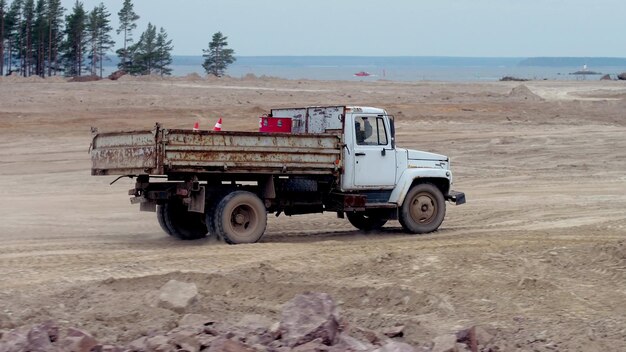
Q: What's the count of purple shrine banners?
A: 0